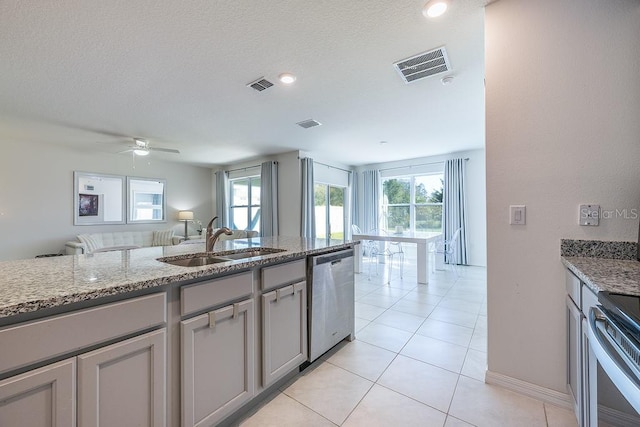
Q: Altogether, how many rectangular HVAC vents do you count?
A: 3